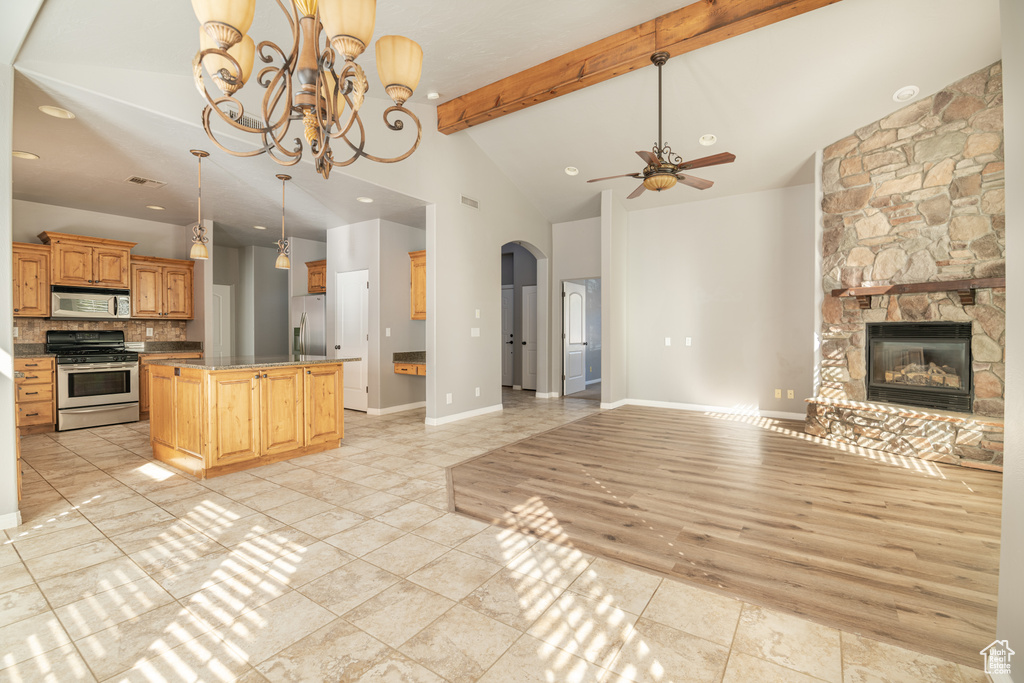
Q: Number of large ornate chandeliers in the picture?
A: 1